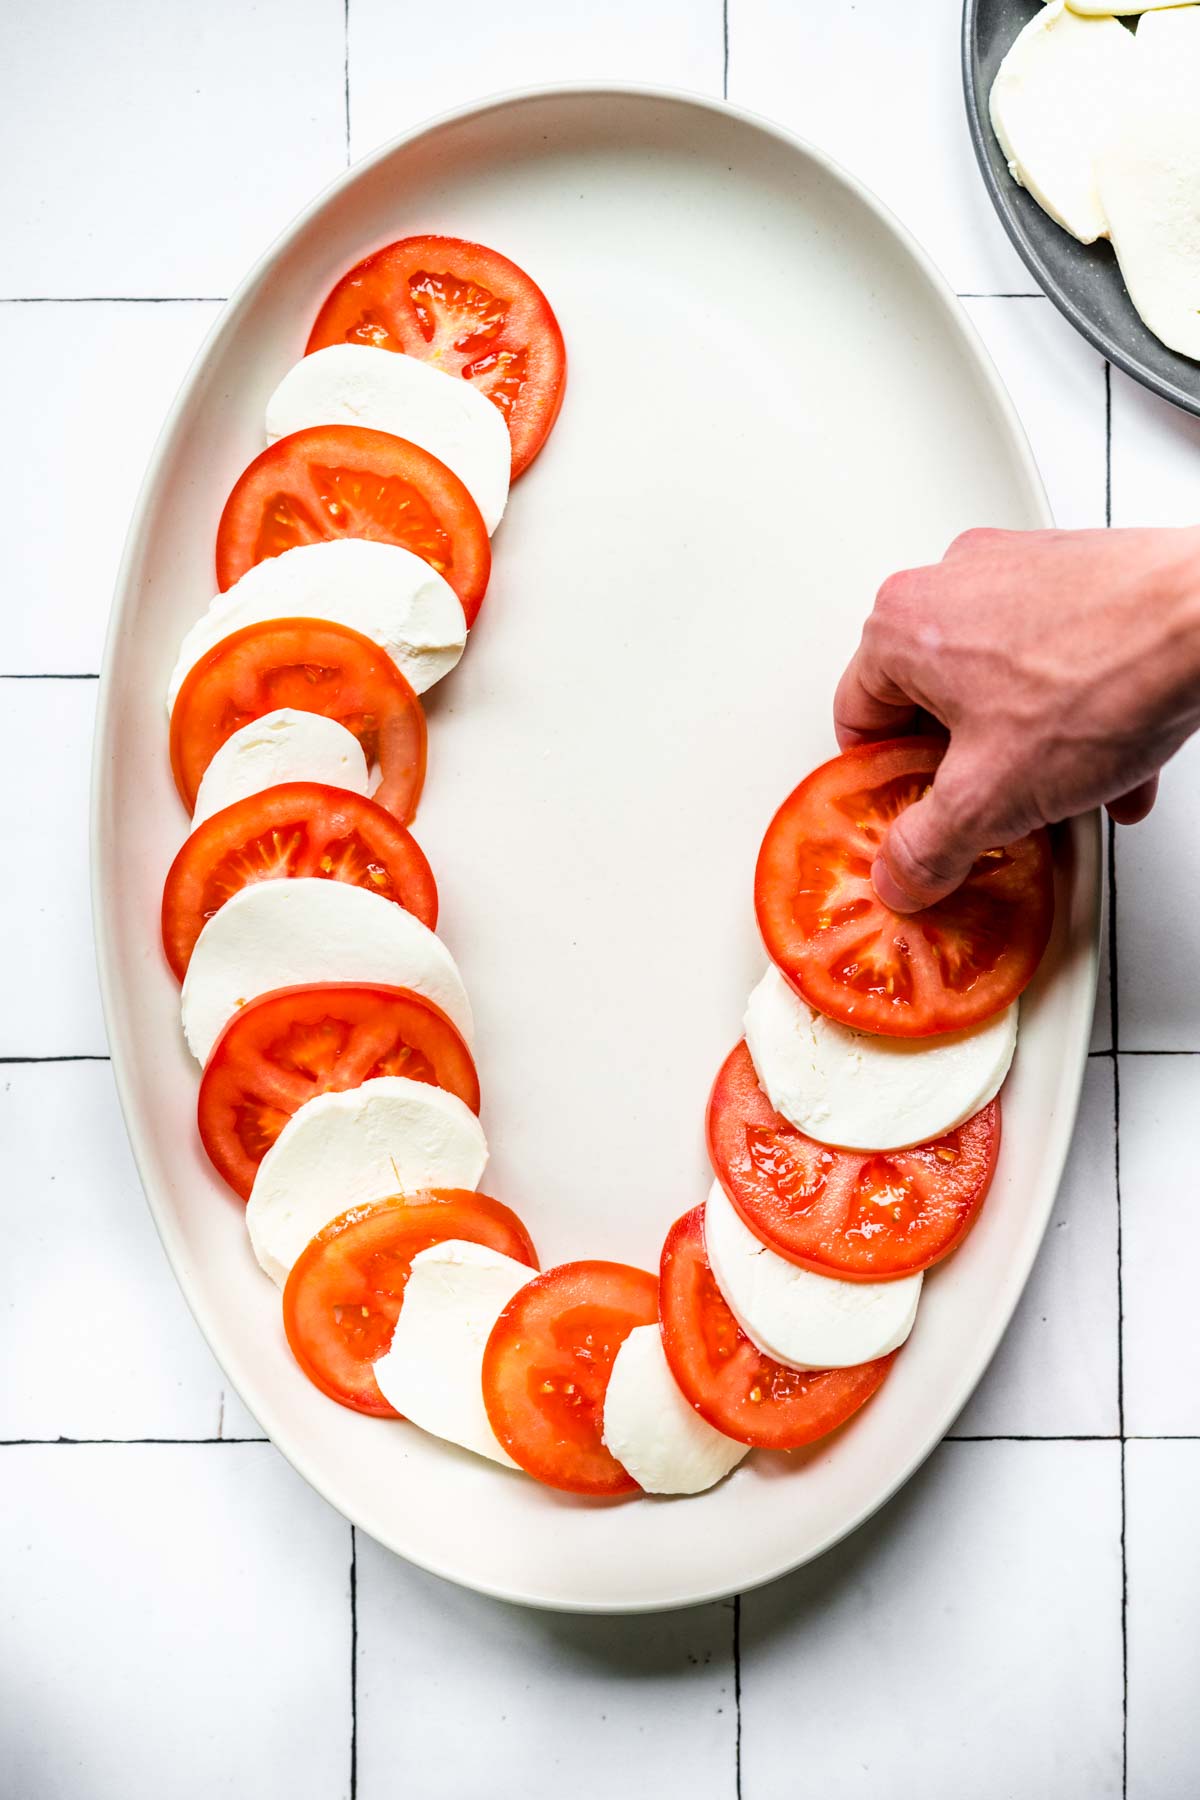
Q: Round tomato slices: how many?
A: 10